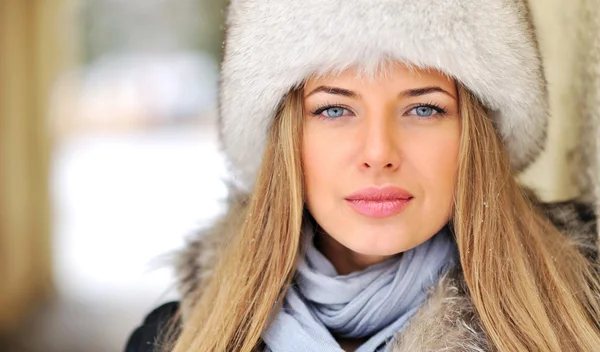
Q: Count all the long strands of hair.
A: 2